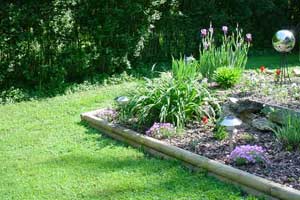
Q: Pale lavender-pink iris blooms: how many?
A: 3